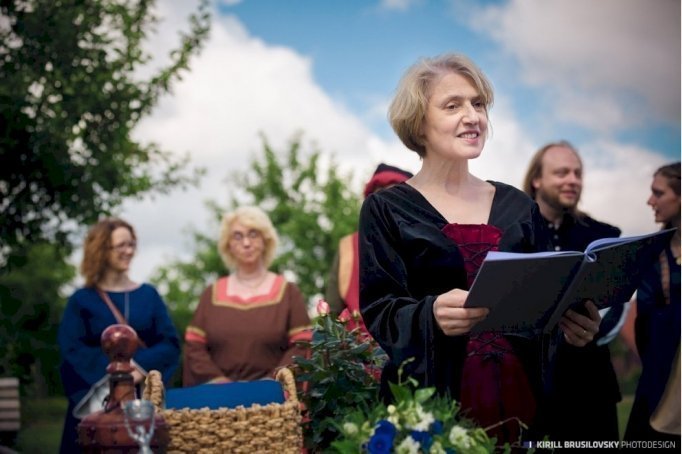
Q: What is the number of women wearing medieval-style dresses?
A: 4